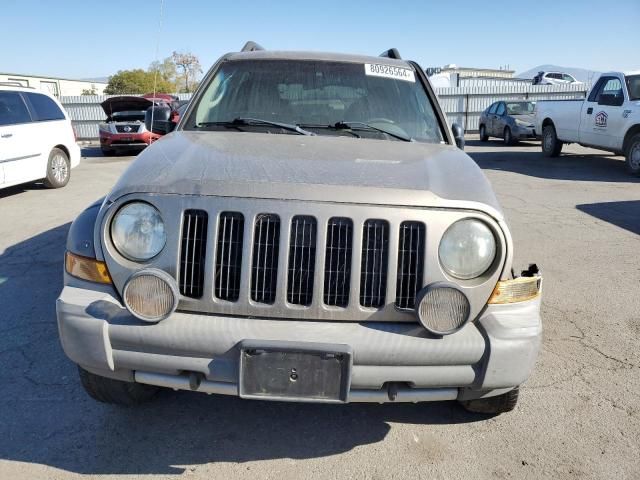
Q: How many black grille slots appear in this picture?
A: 7